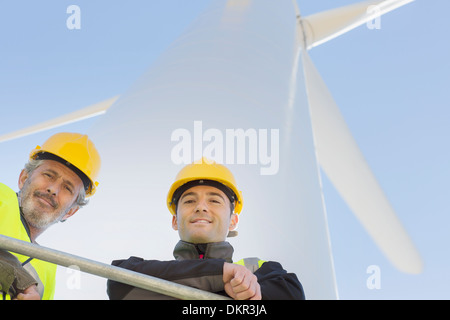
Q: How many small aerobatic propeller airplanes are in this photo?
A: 0